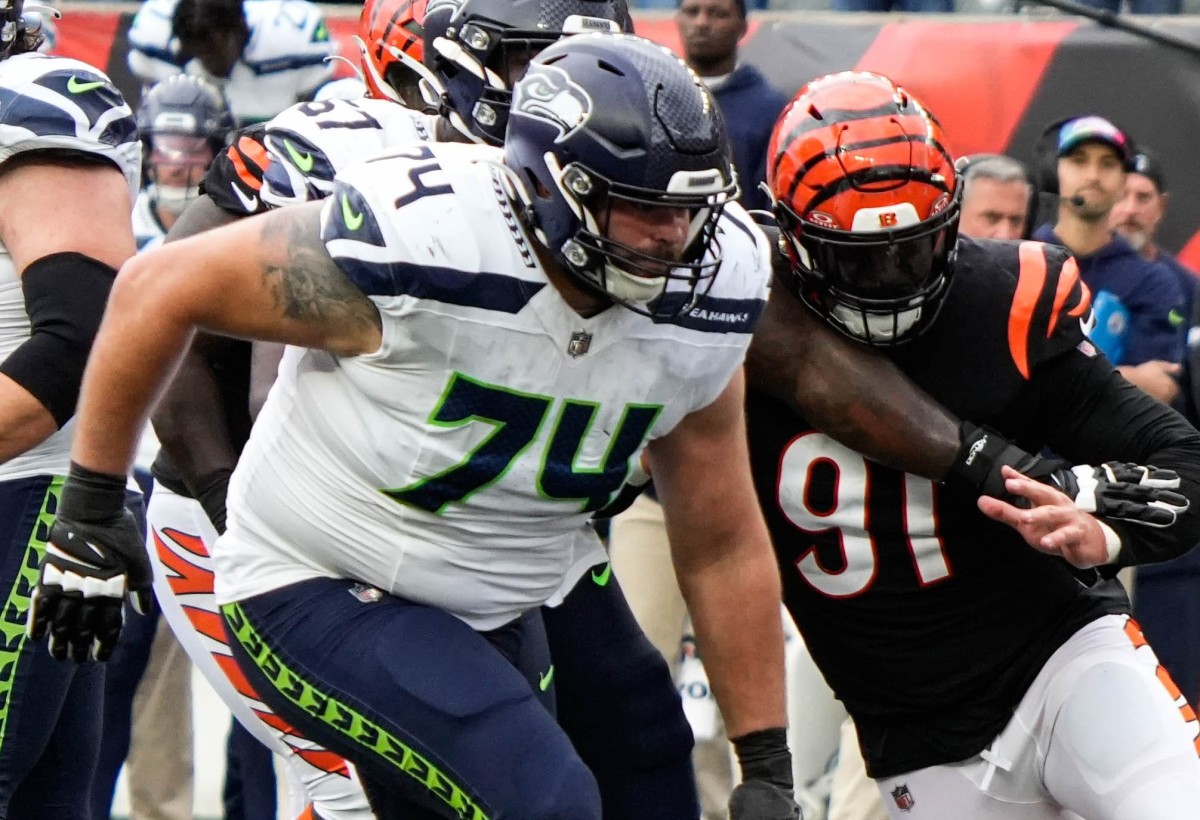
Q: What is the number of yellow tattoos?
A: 0